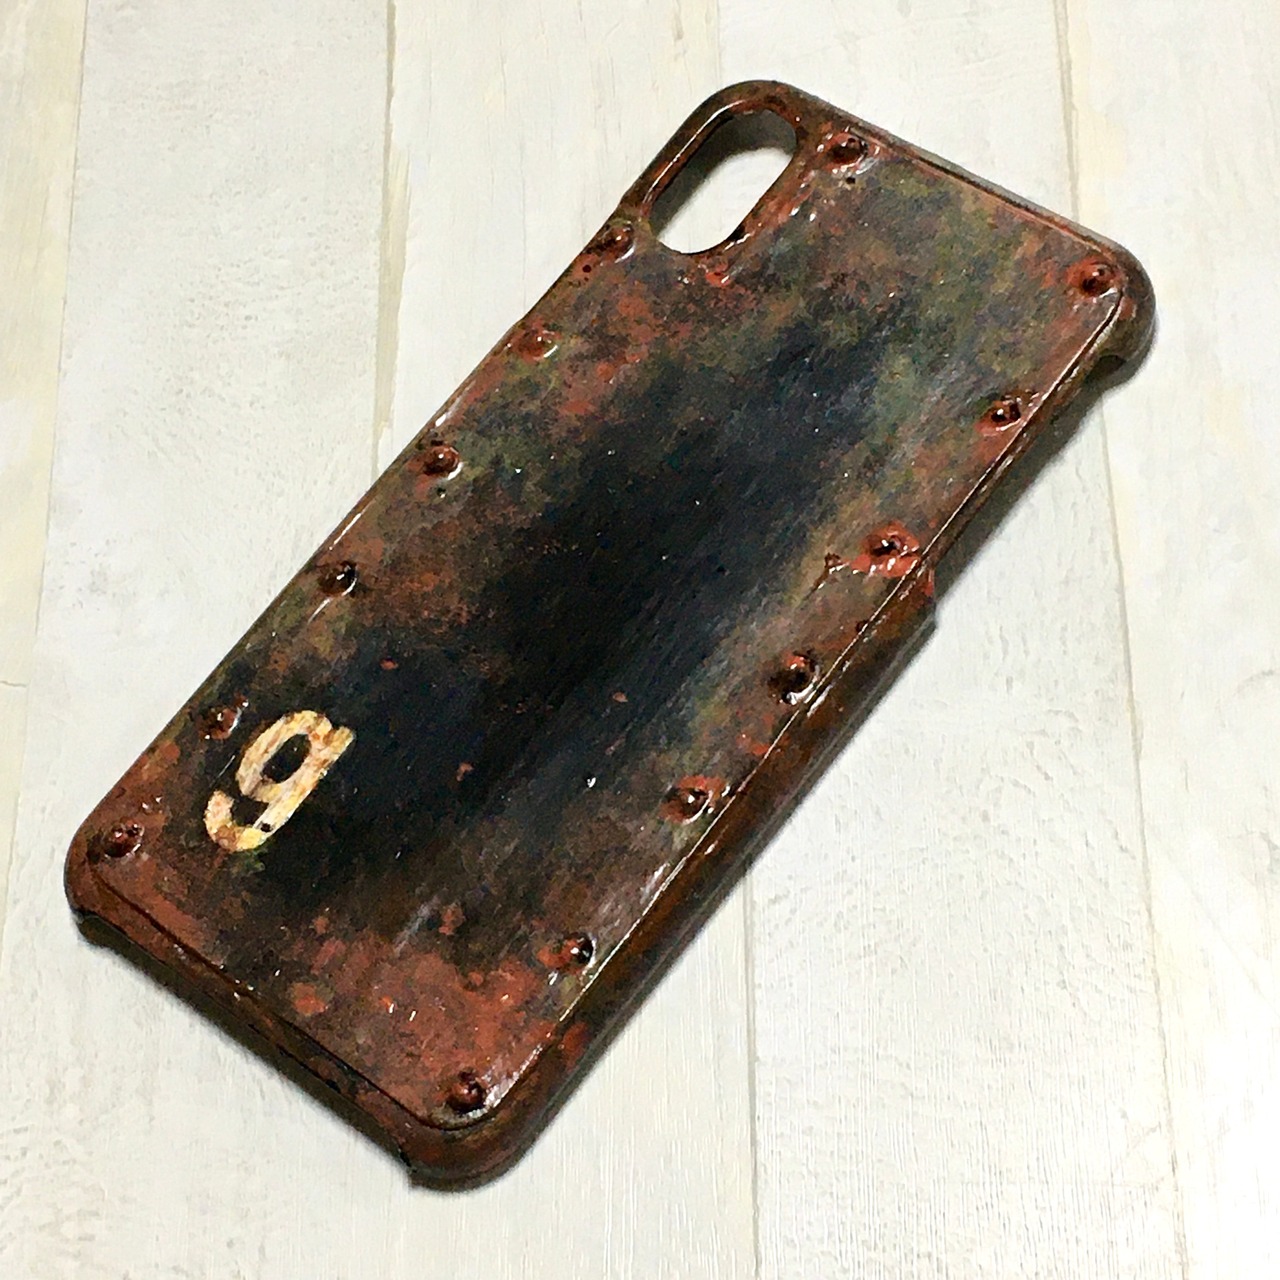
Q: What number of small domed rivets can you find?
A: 14